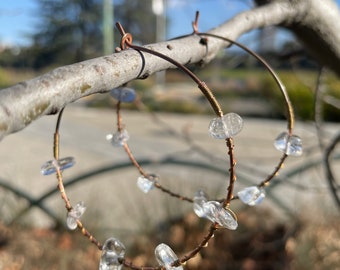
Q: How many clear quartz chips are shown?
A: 12